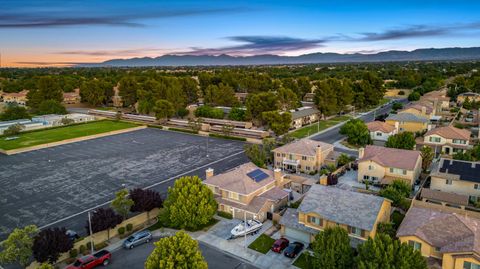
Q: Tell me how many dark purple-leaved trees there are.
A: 3